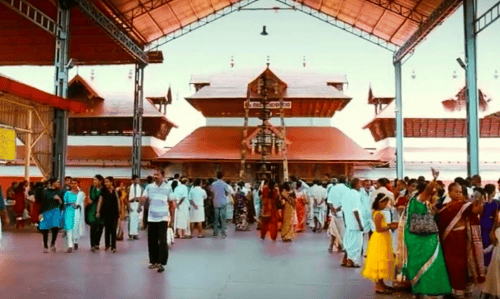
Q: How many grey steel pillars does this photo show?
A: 4